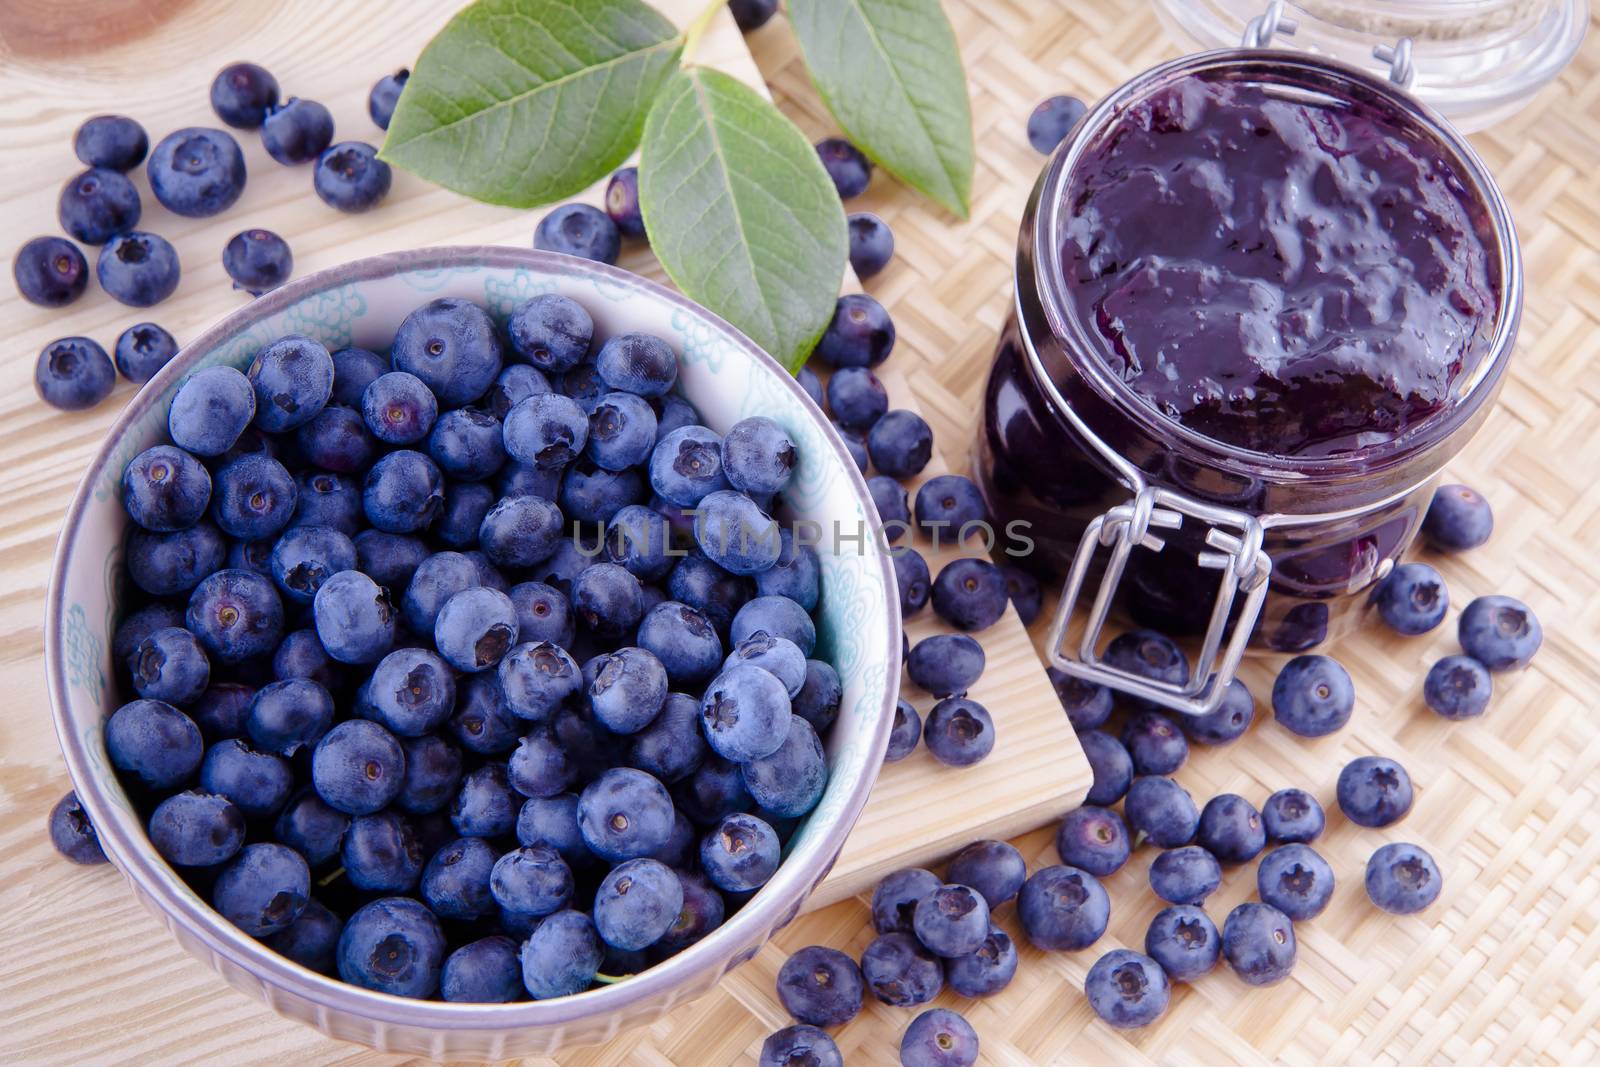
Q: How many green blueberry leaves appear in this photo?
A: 3